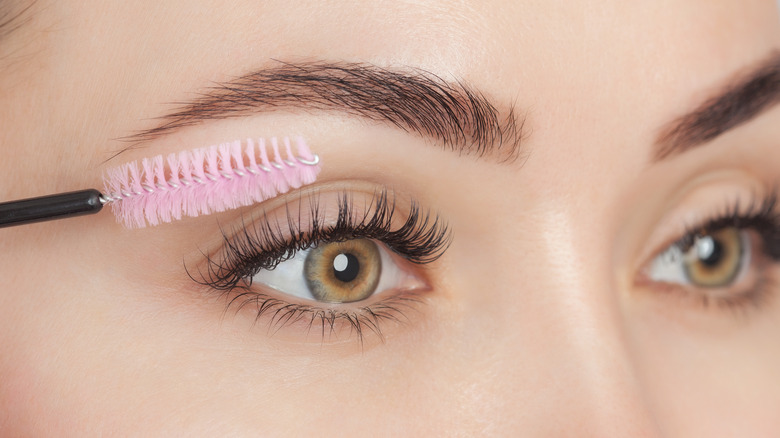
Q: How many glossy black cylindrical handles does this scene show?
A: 1